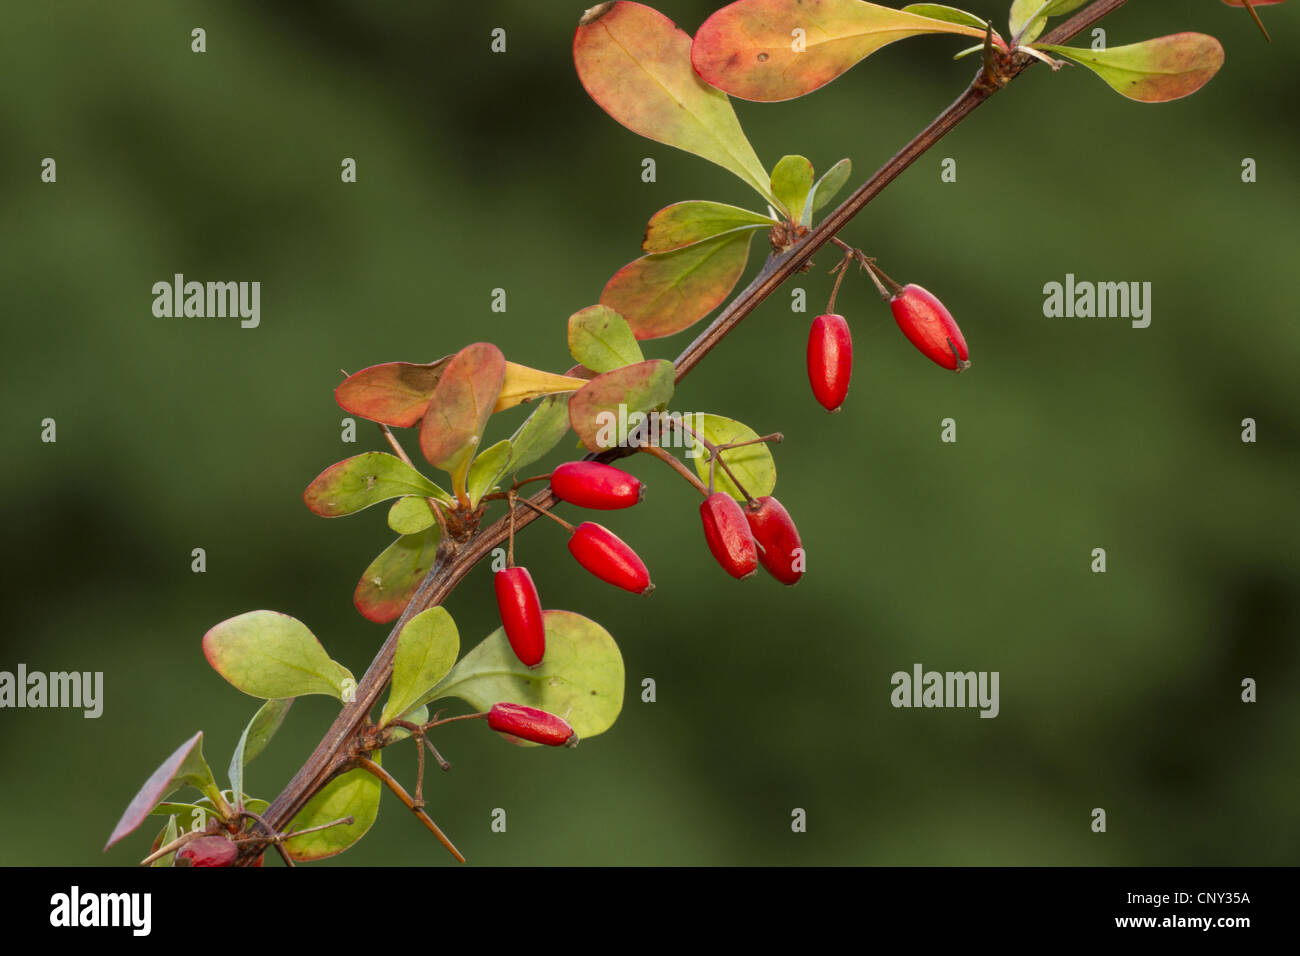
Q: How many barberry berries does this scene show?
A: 9